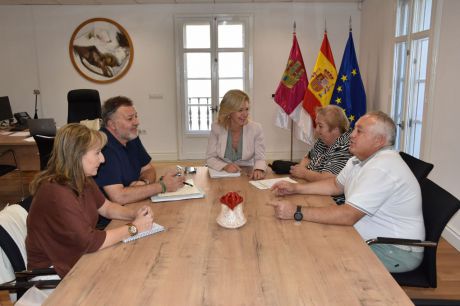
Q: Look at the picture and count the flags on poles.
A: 3